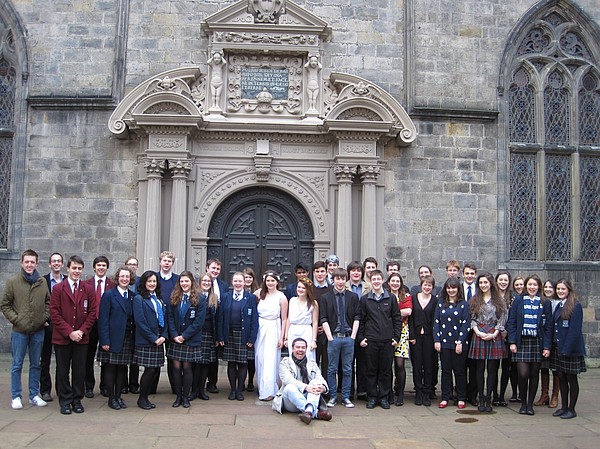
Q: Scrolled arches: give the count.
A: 2